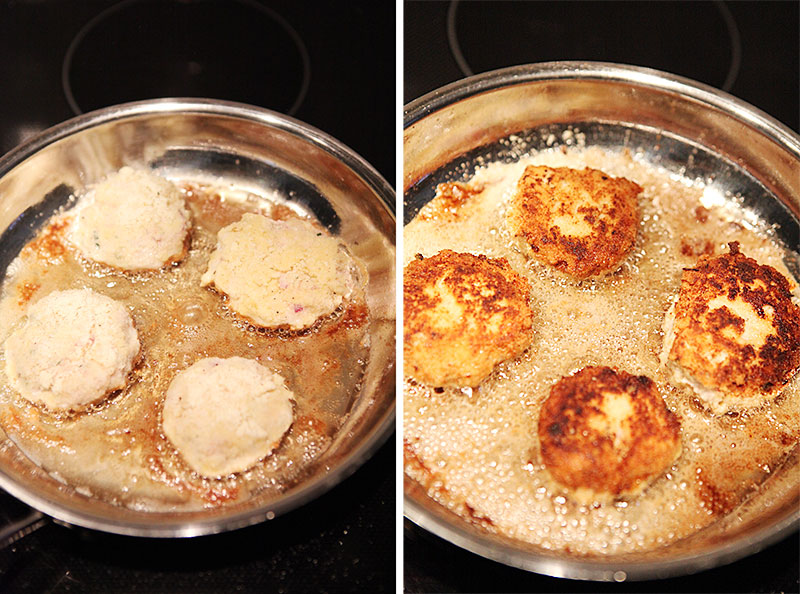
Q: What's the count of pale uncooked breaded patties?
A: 4